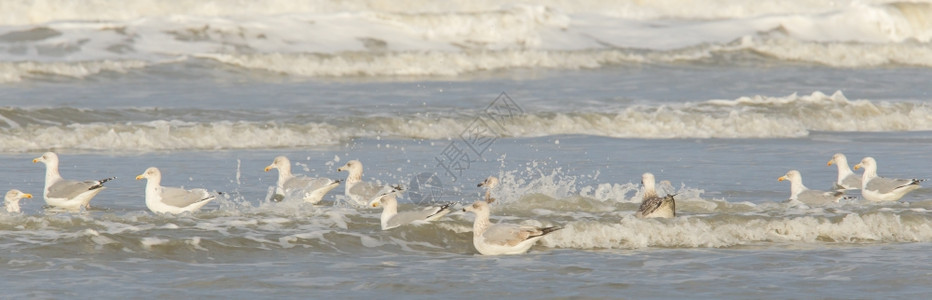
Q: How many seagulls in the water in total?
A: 12